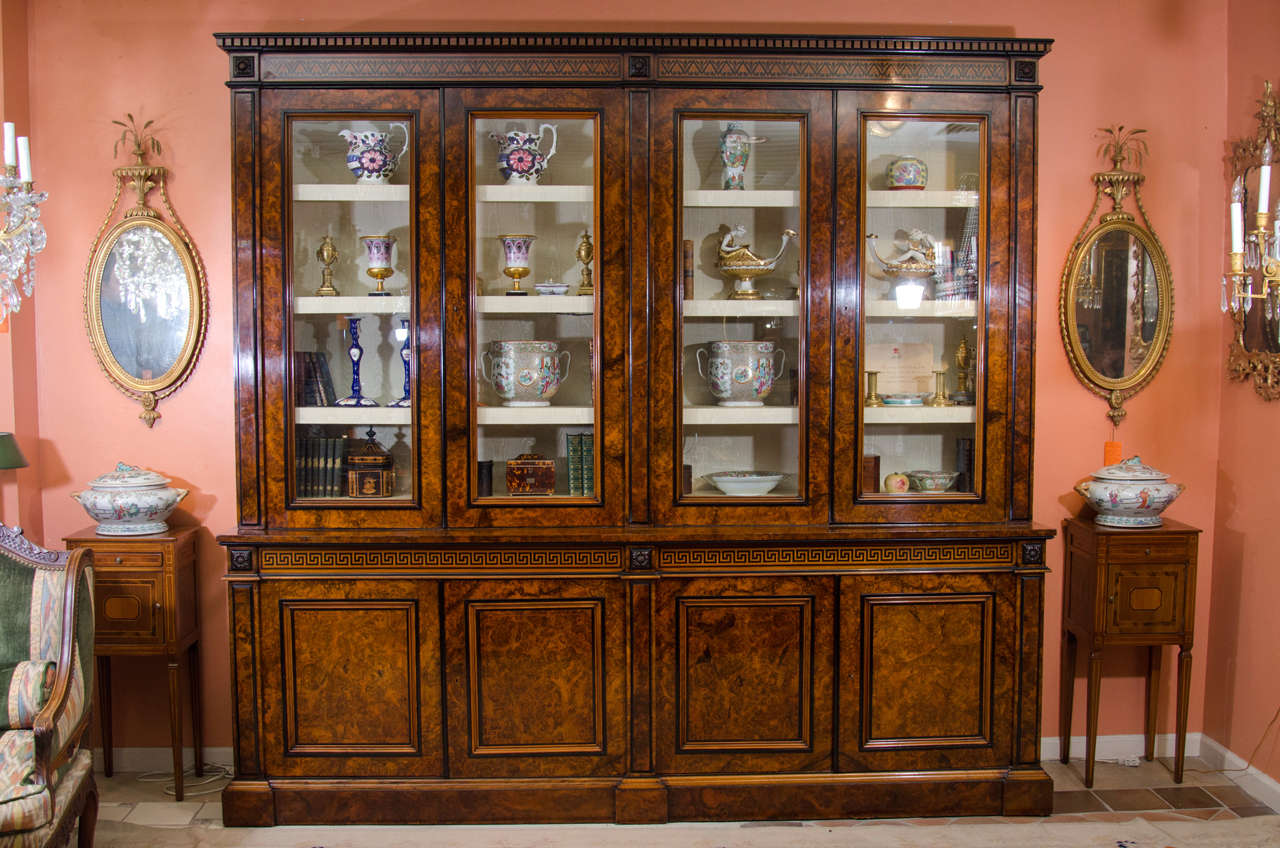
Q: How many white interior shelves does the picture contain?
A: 12